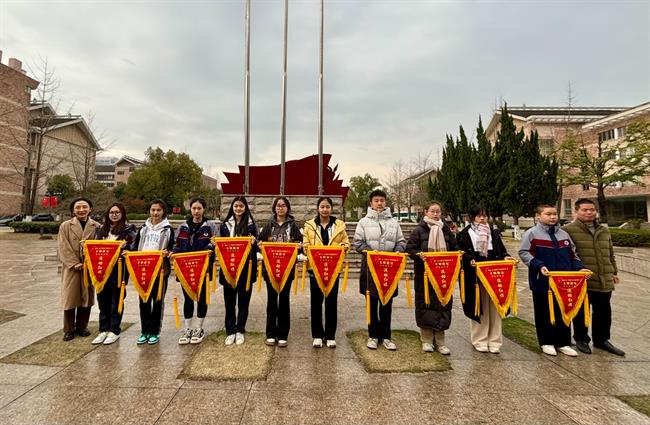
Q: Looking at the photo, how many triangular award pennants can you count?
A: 10